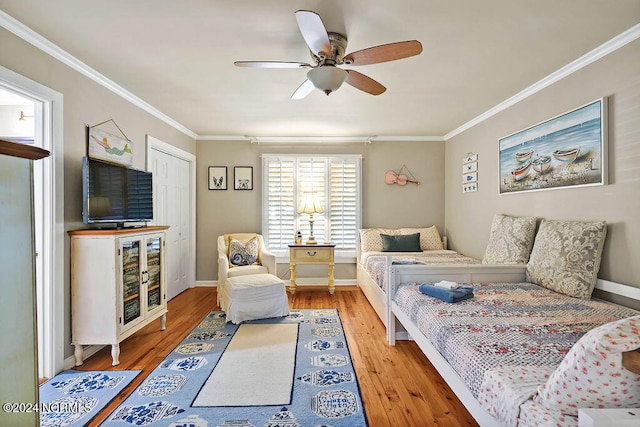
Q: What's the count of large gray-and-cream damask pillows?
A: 2